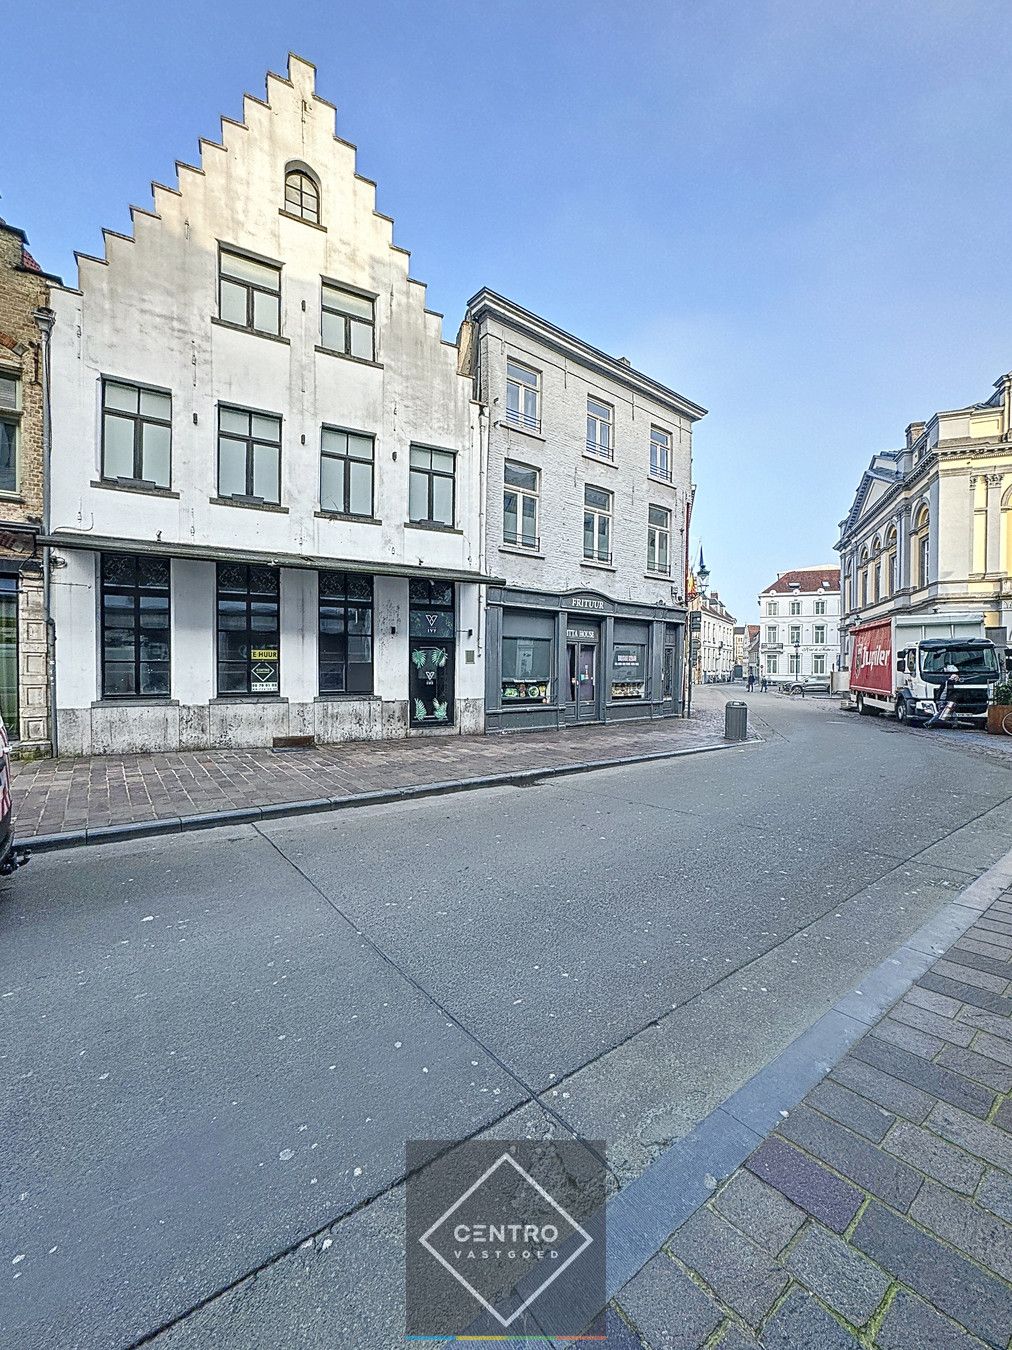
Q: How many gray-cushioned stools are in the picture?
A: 0